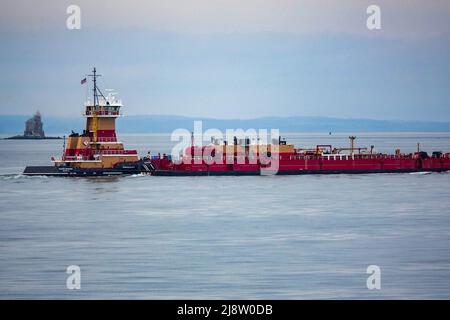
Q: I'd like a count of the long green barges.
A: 0